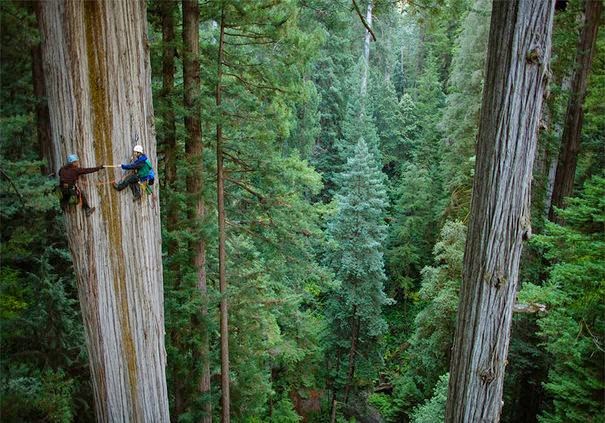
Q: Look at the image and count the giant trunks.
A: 2